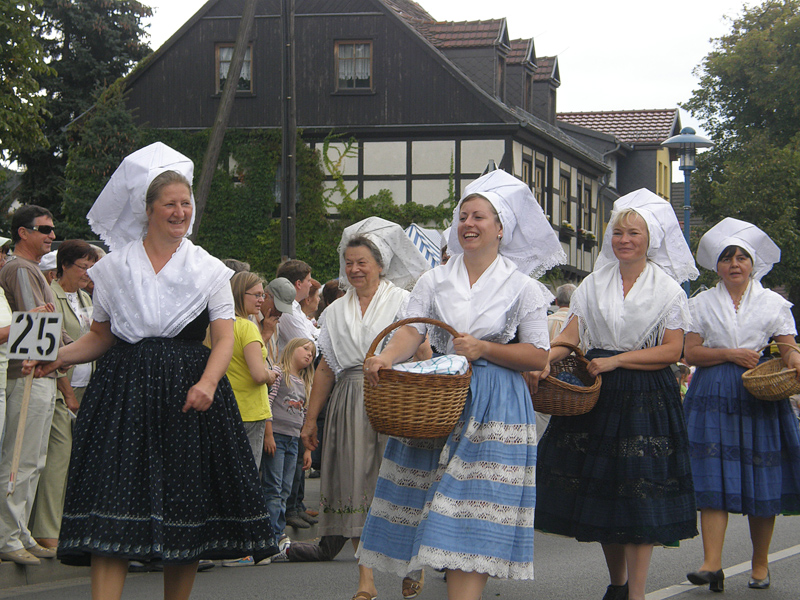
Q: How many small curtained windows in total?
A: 2